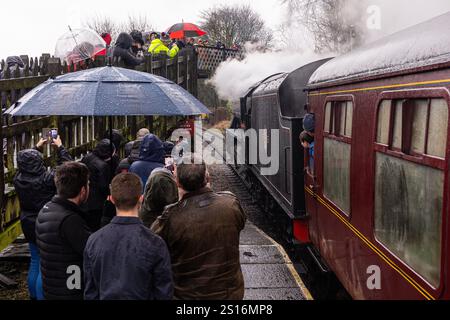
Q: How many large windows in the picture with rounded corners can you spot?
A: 2